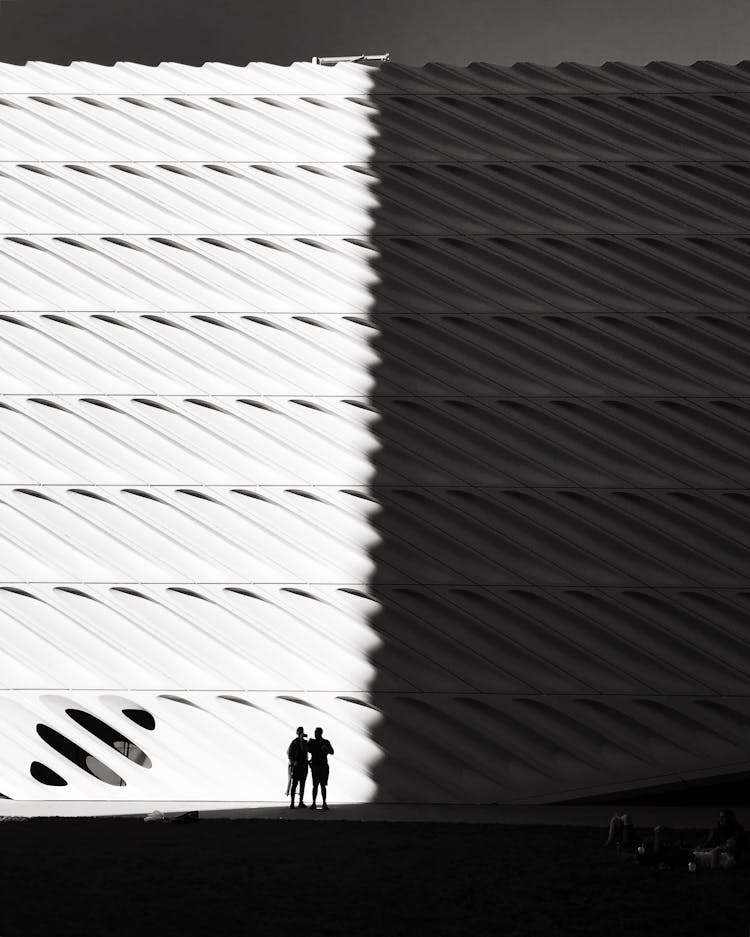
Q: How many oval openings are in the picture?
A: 4